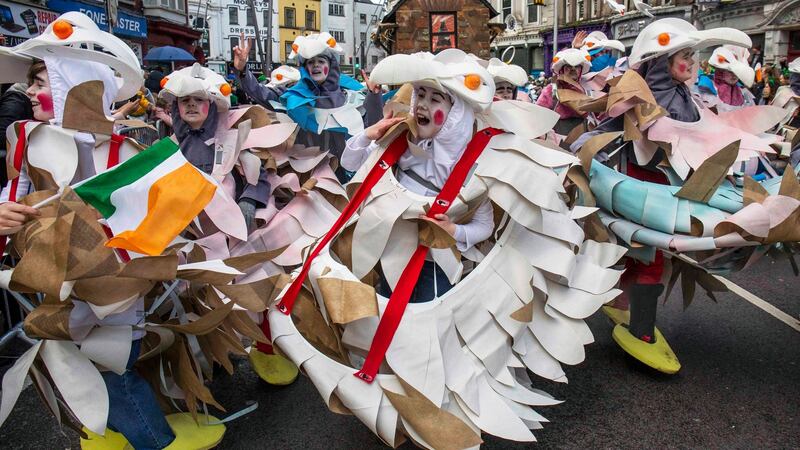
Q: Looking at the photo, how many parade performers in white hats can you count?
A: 11